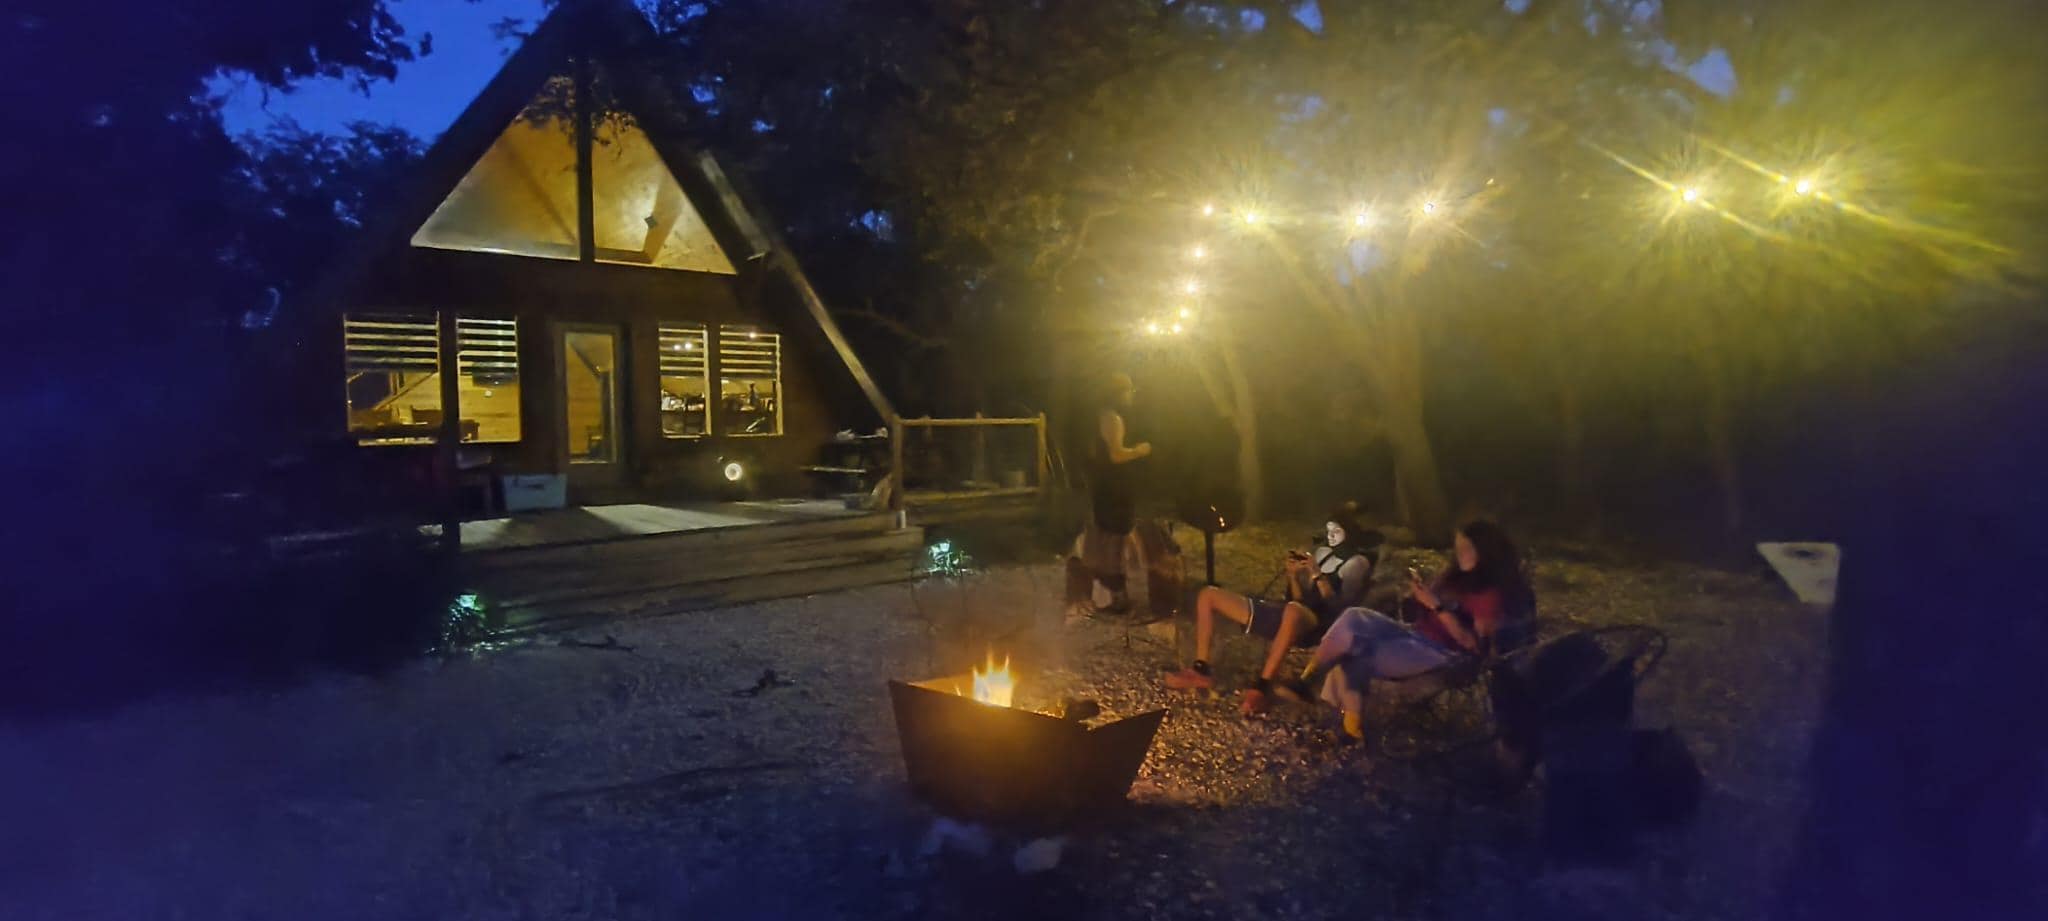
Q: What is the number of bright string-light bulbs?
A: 11